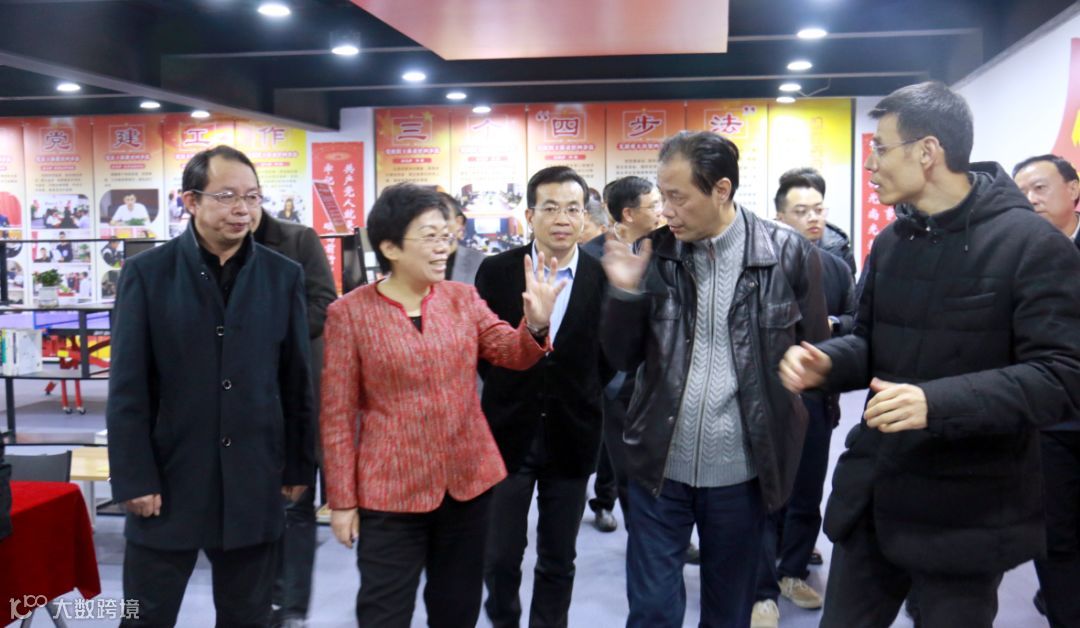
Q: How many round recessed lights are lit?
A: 12